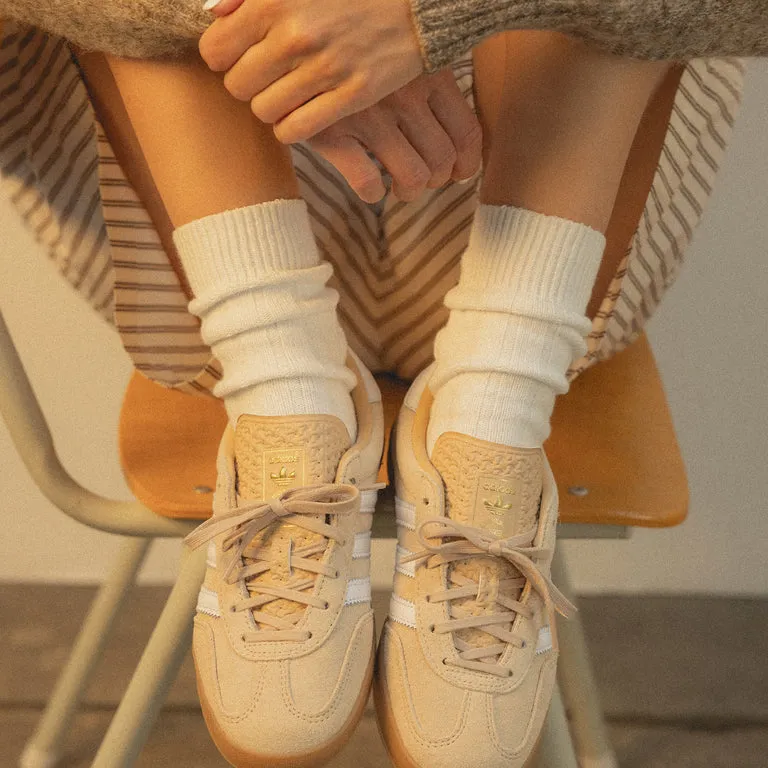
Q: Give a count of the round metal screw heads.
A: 2